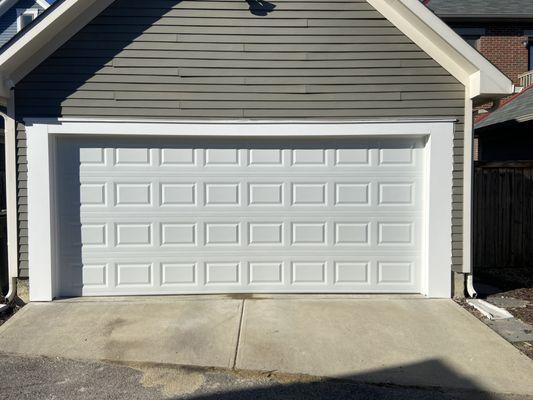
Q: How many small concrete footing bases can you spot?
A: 2